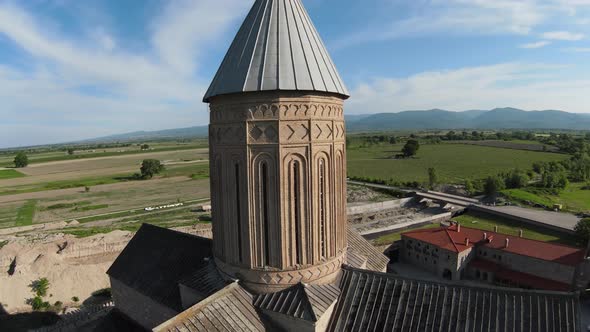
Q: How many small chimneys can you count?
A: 6